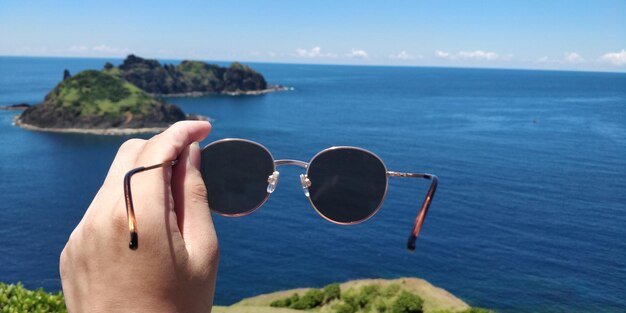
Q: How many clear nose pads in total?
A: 2